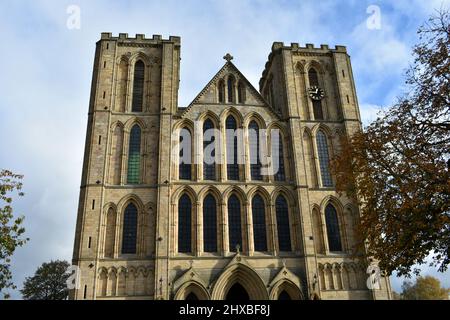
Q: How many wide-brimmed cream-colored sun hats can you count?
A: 0